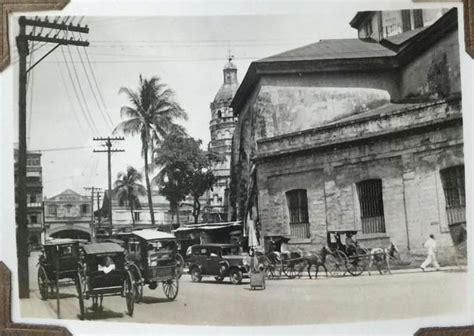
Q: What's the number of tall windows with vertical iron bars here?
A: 3